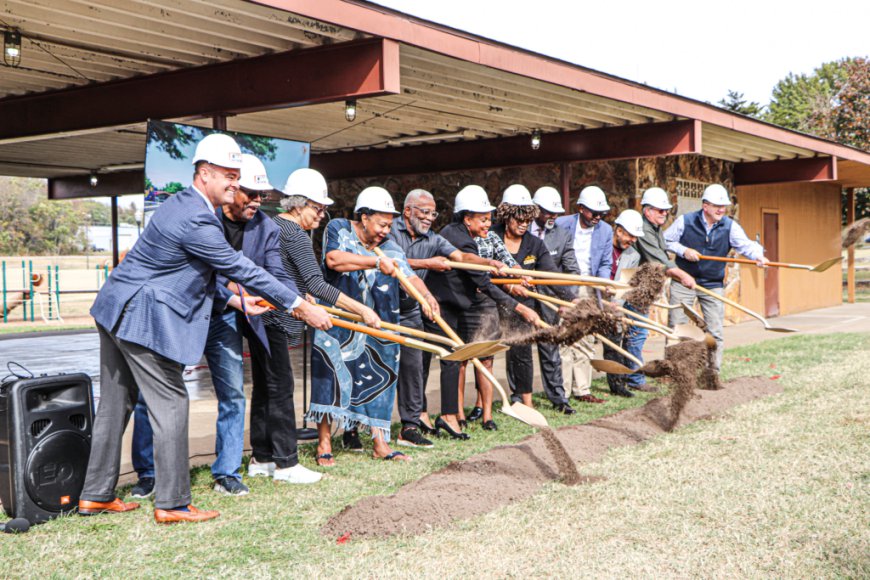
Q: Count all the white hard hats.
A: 11